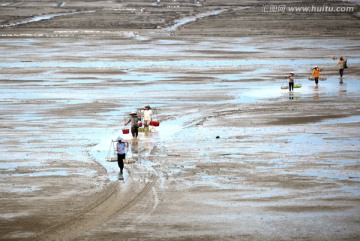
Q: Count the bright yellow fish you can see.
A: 0